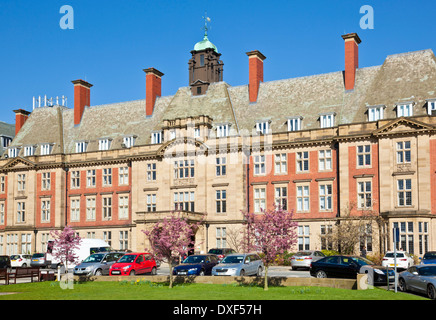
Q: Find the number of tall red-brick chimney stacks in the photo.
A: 5